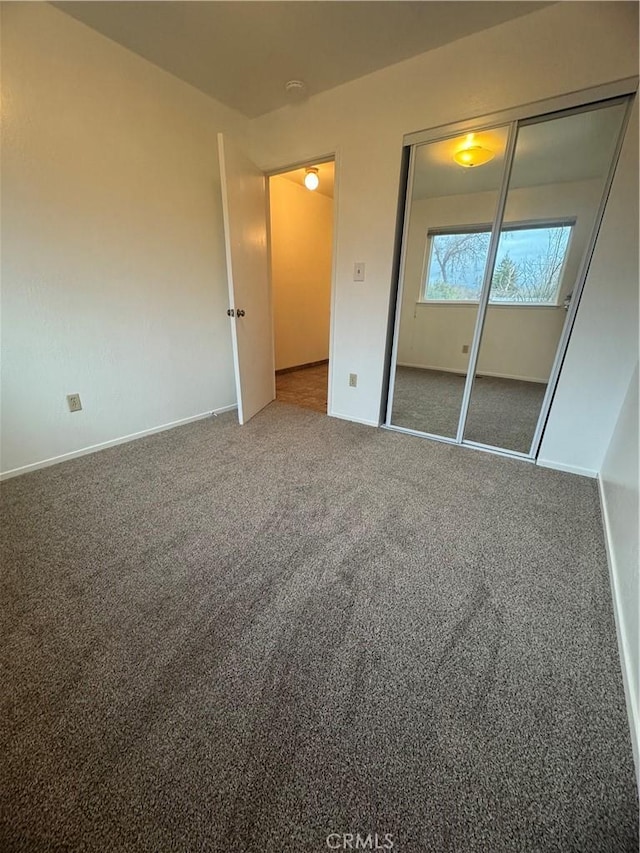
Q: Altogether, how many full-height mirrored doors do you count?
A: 2